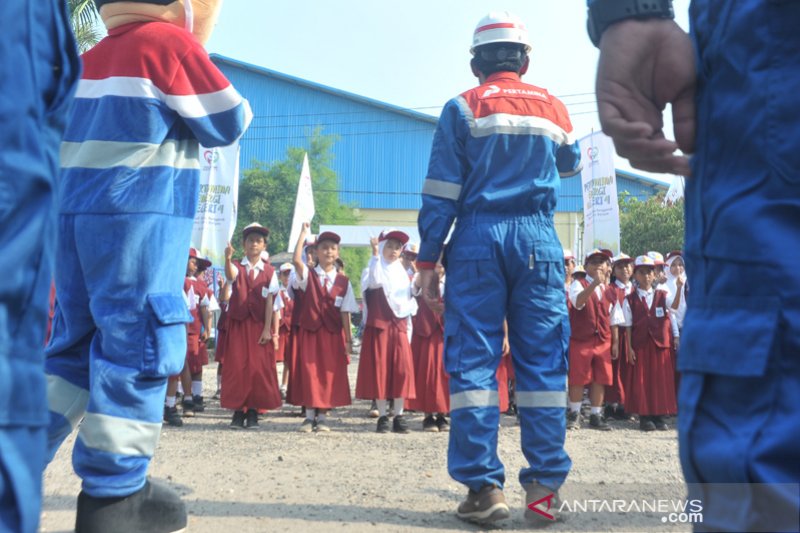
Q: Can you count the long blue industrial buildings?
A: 1